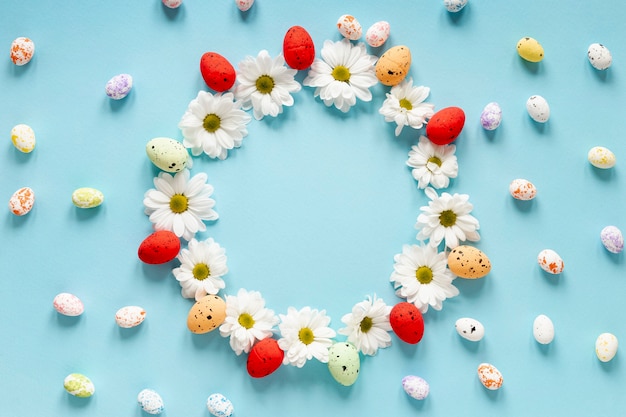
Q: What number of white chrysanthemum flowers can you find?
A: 12